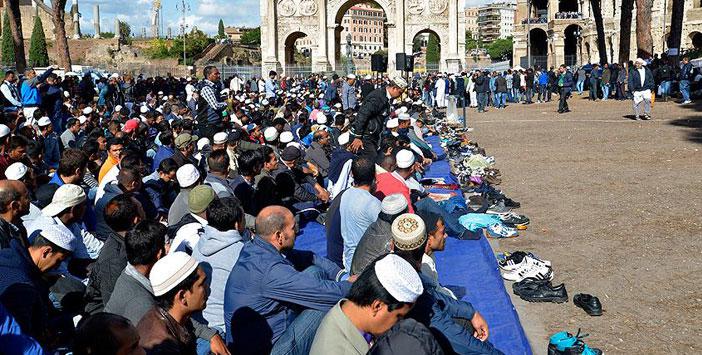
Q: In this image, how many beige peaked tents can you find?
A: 0